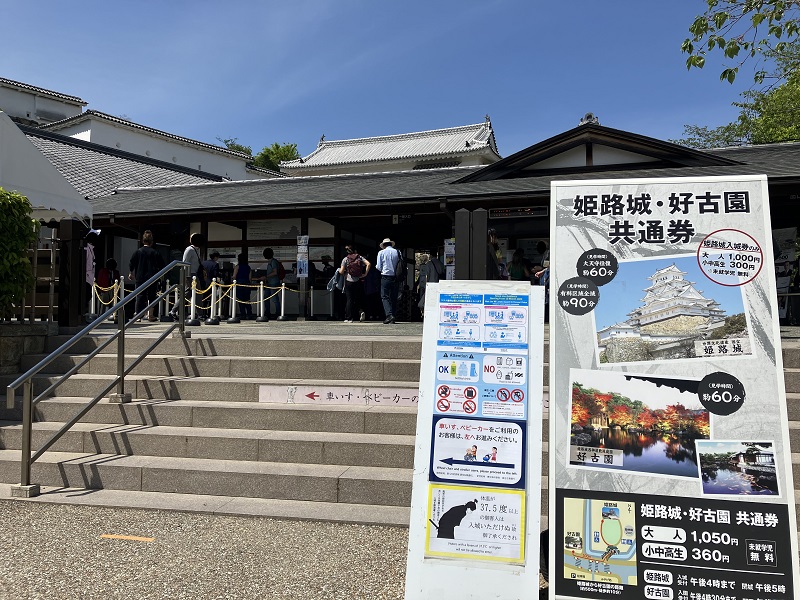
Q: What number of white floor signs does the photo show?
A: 2